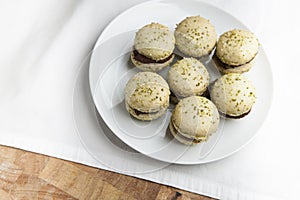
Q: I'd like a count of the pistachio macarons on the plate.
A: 7